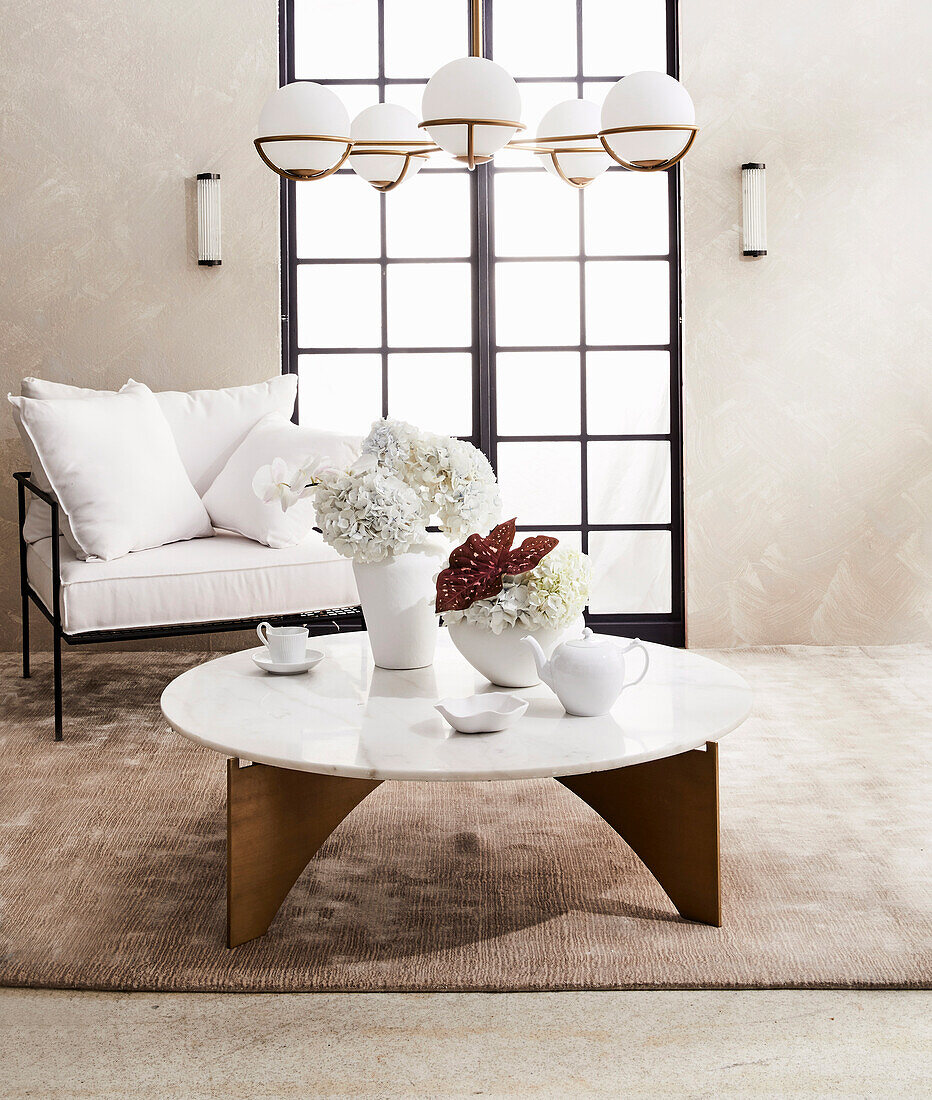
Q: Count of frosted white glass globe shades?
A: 5